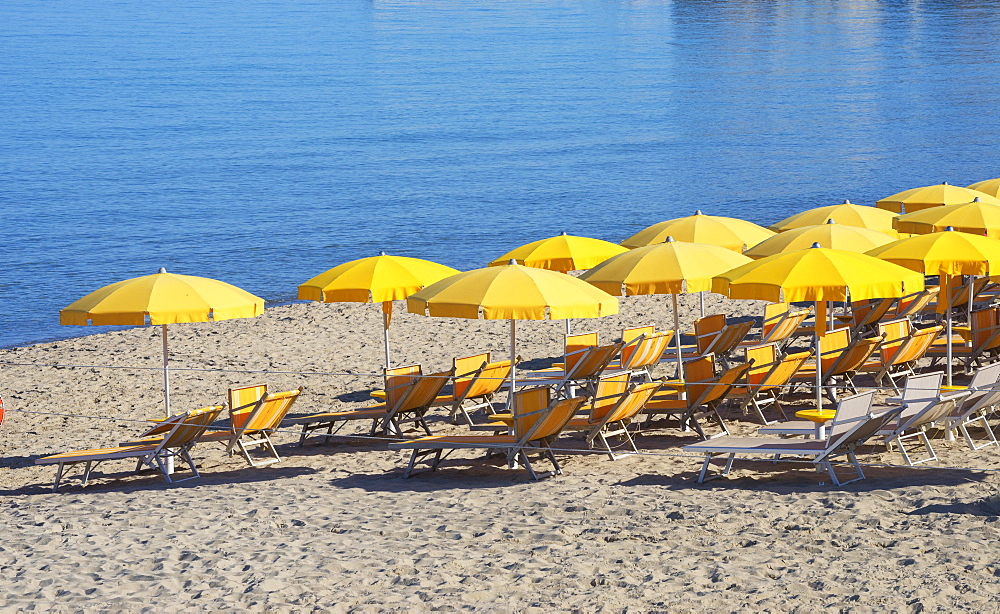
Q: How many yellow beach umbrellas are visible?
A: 13